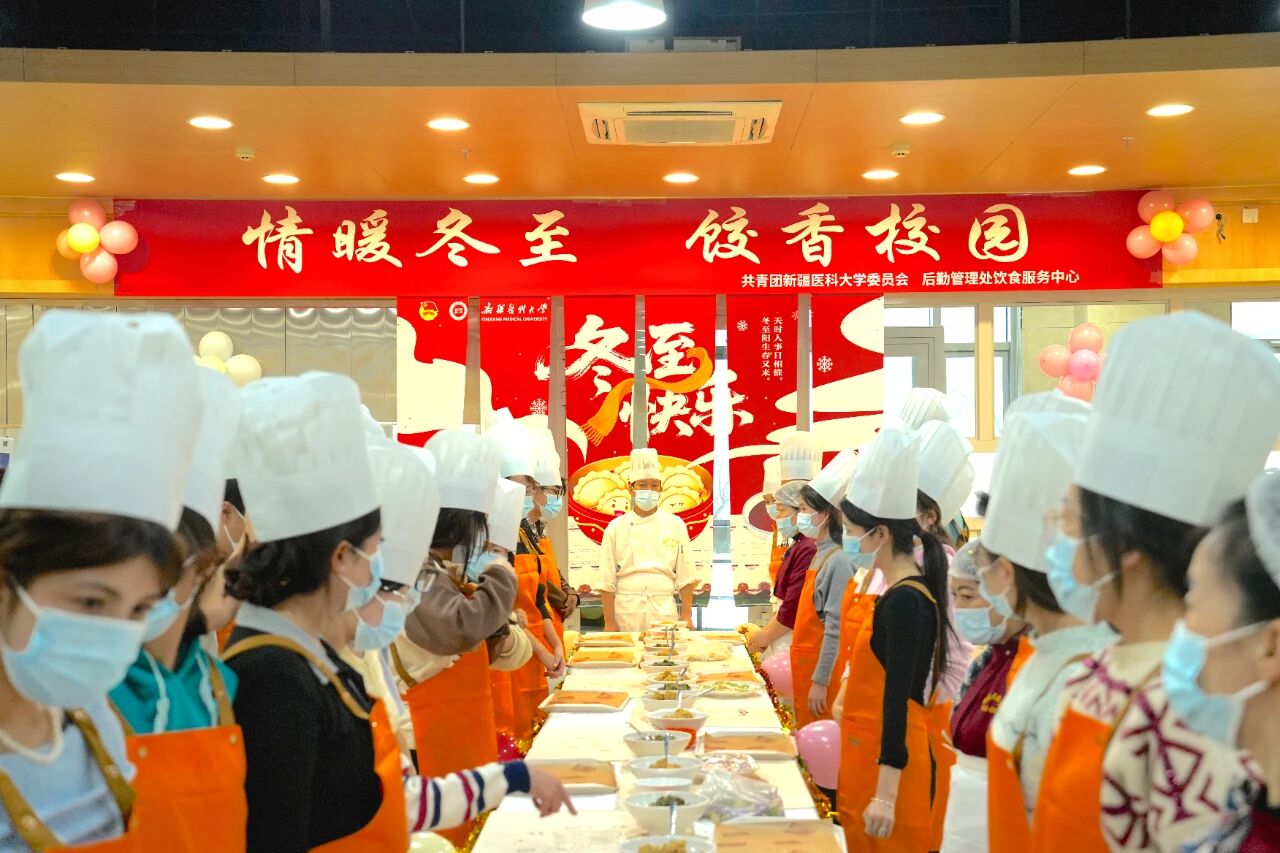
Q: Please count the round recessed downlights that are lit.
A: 10